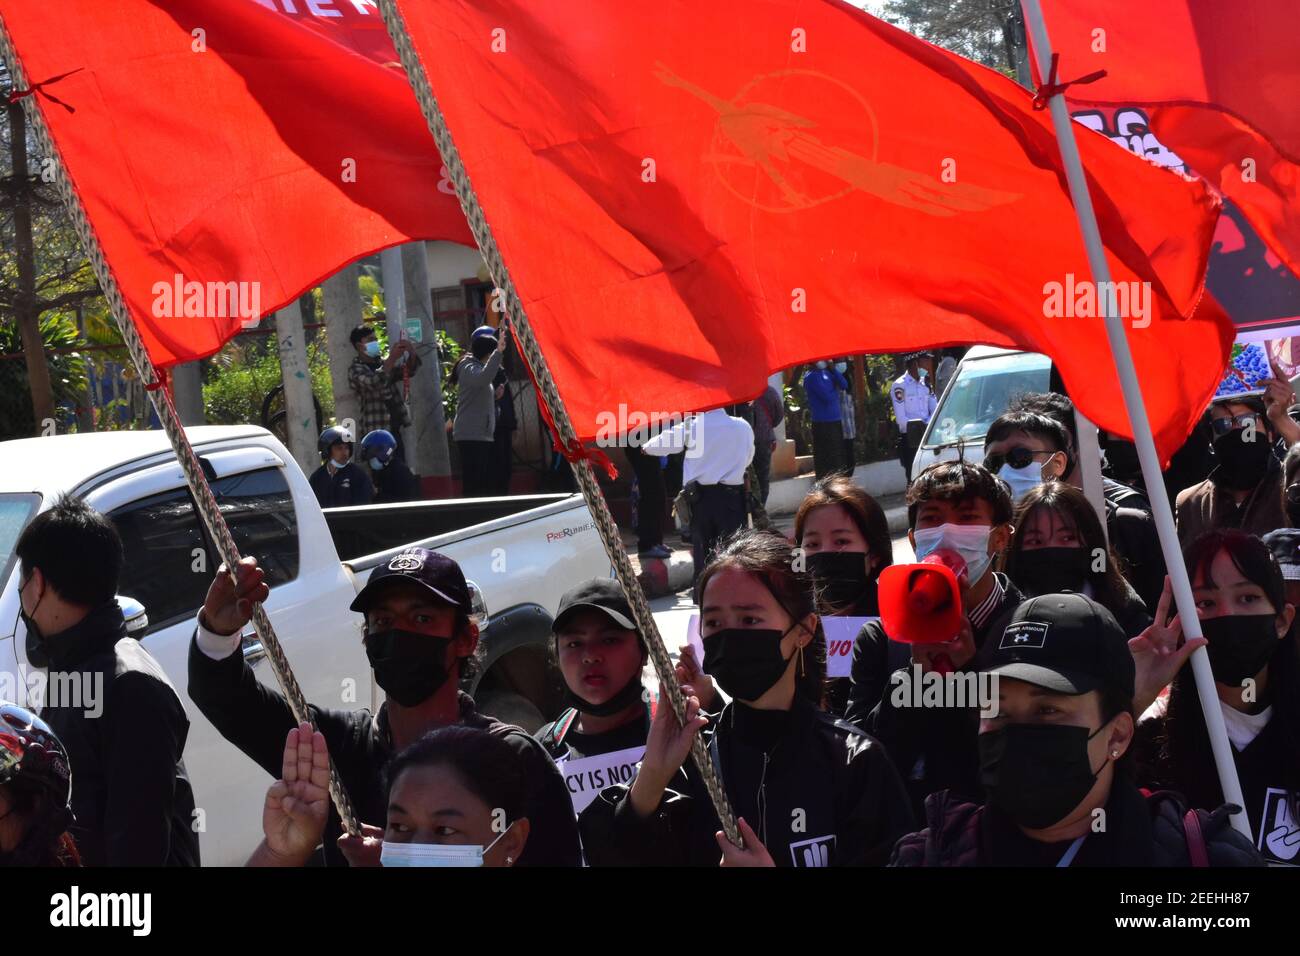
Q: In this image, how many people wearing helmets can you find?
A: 4